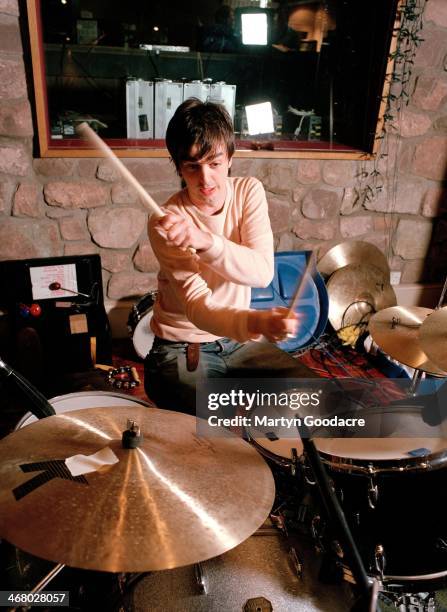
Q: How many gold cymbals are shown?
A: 5